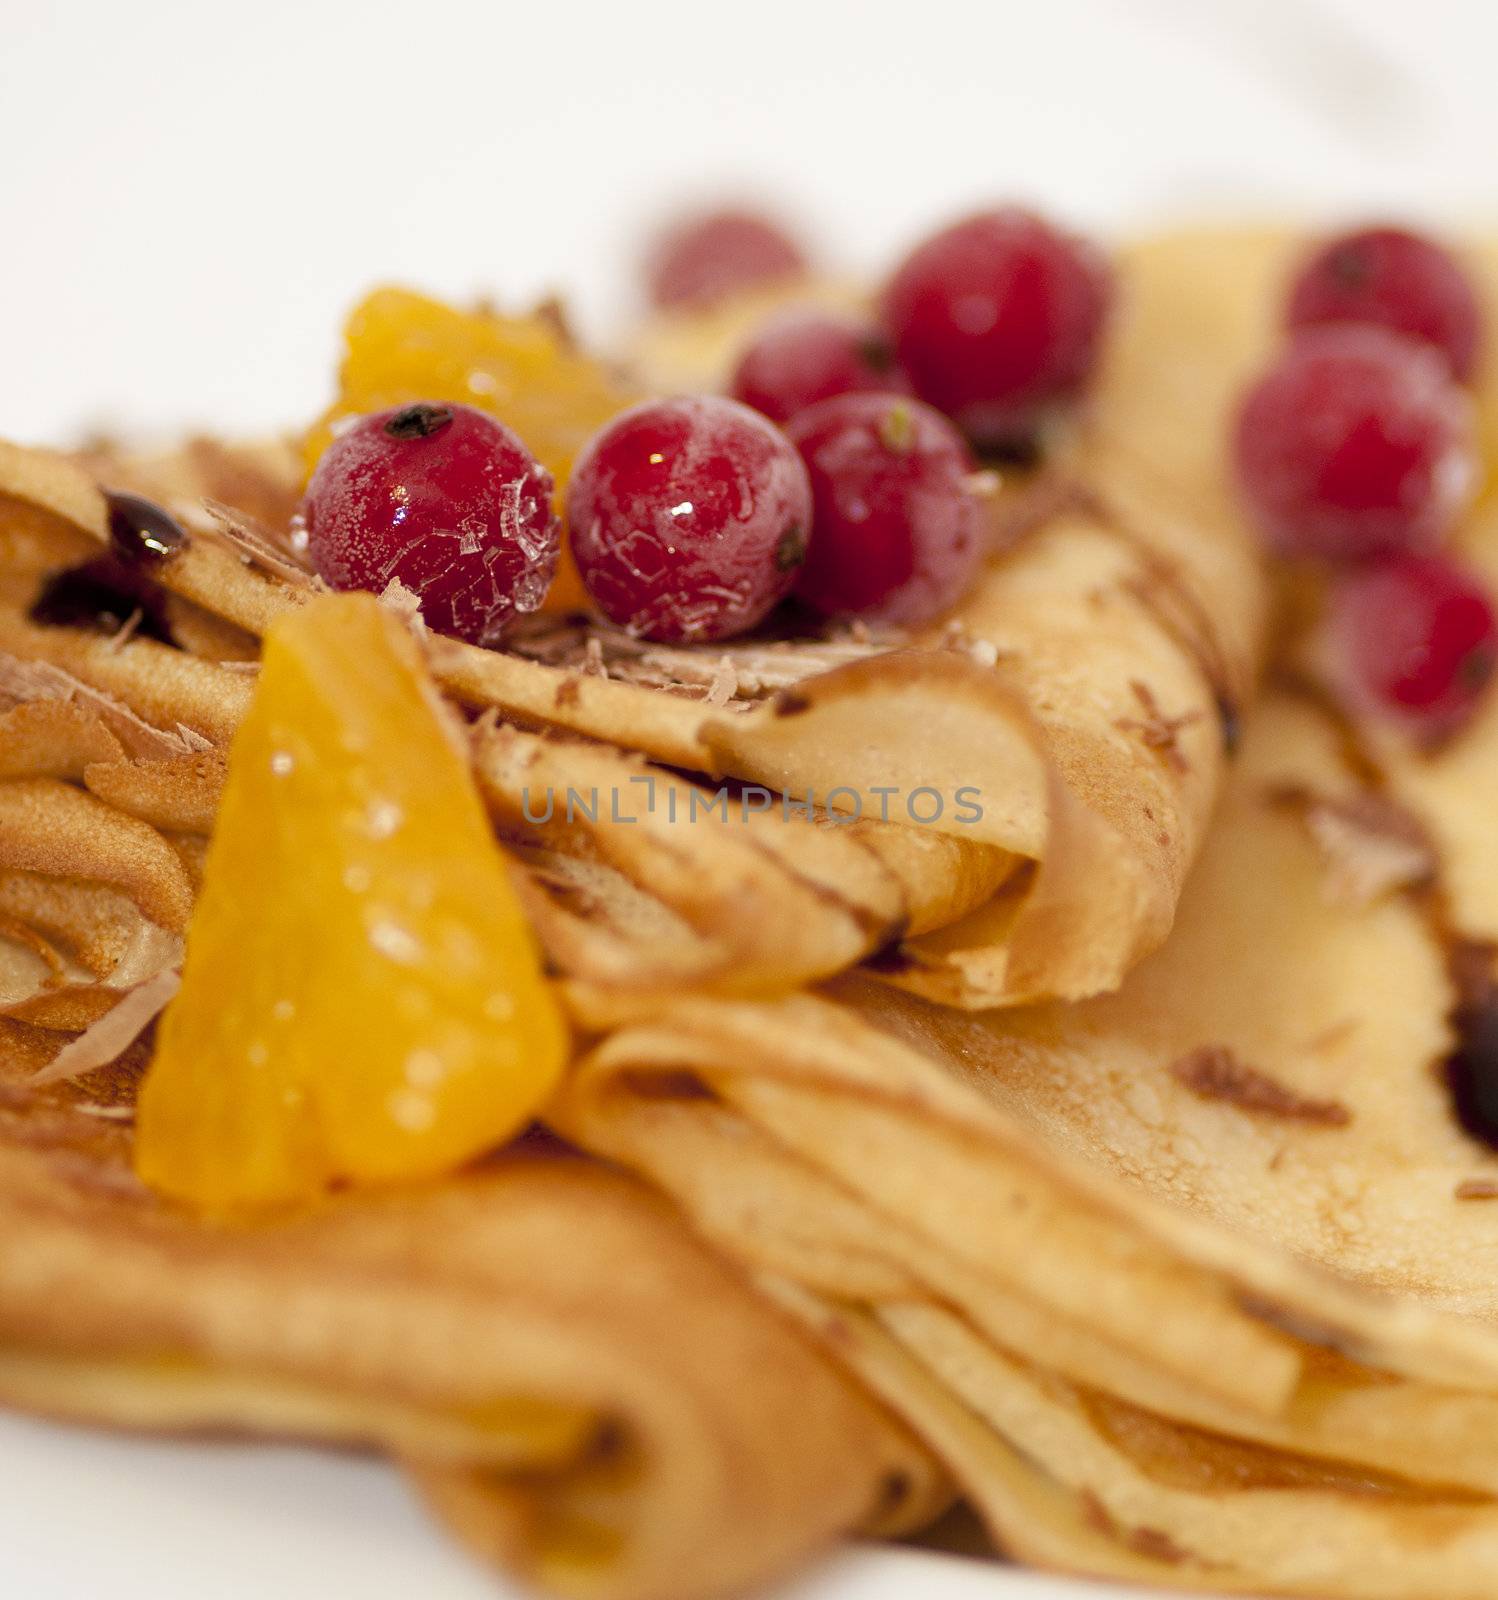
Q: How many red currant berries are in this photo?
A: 9